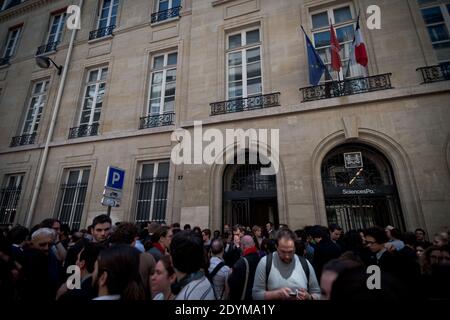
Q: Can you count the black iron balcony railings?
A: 10